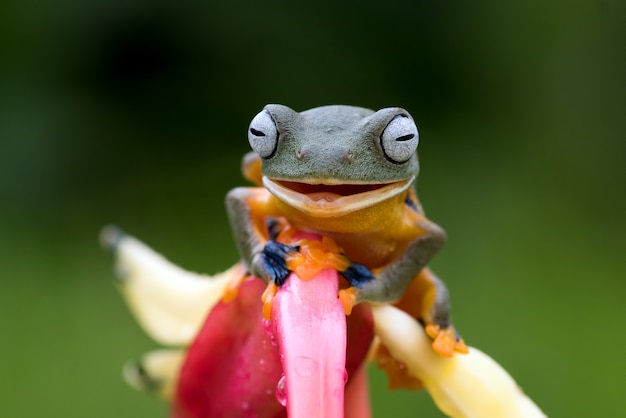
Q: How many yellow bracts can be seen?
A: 3